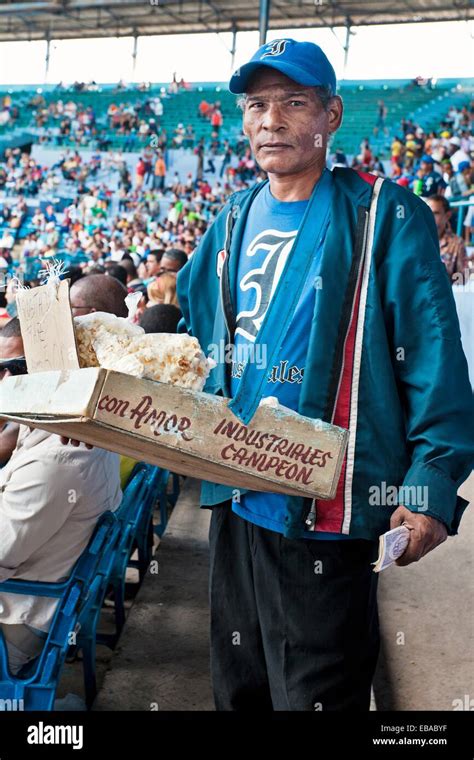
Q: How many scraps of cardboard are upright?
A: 1